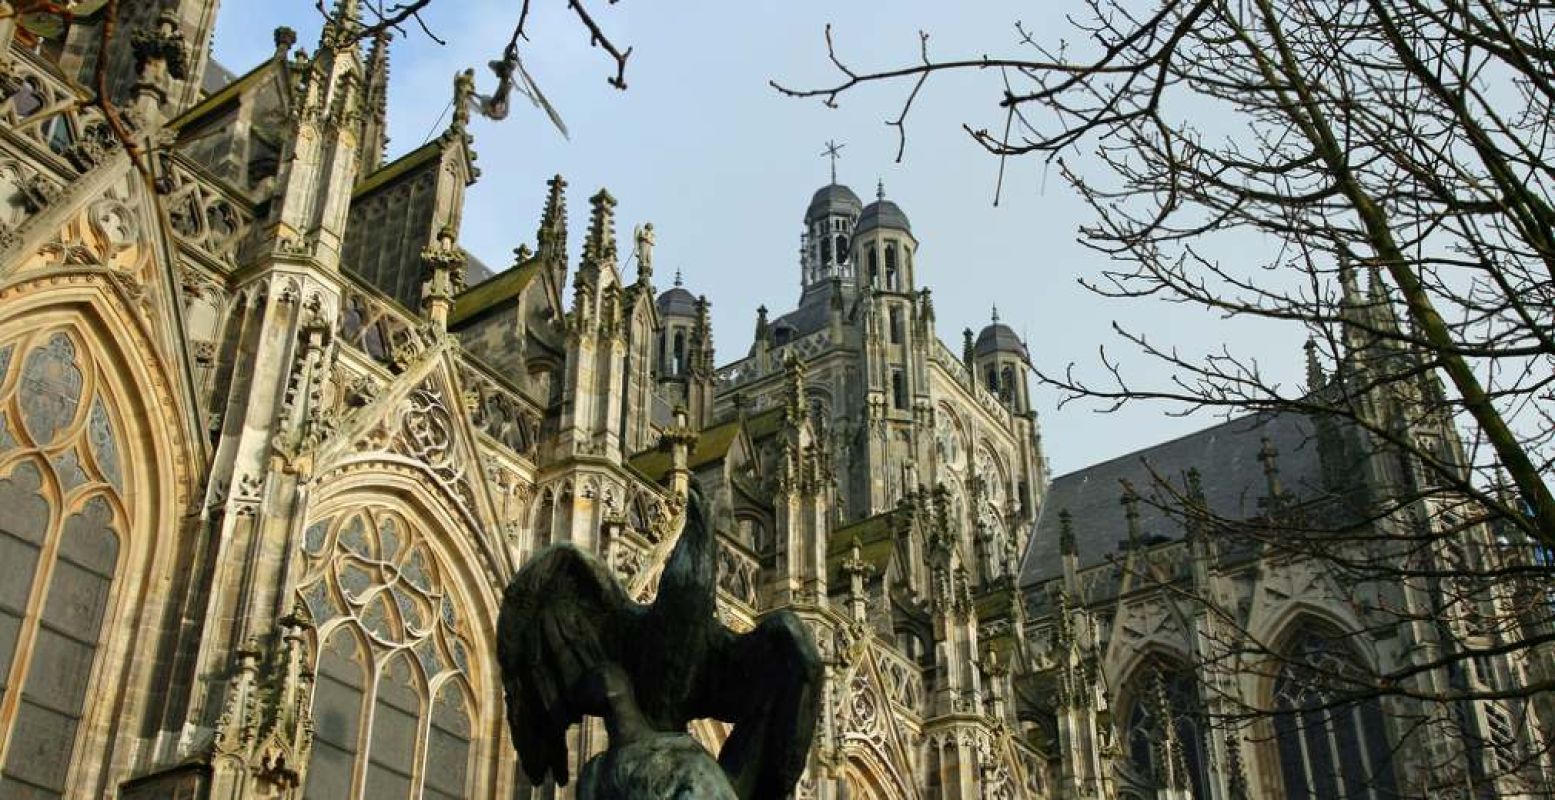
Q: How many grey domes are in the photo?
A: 4